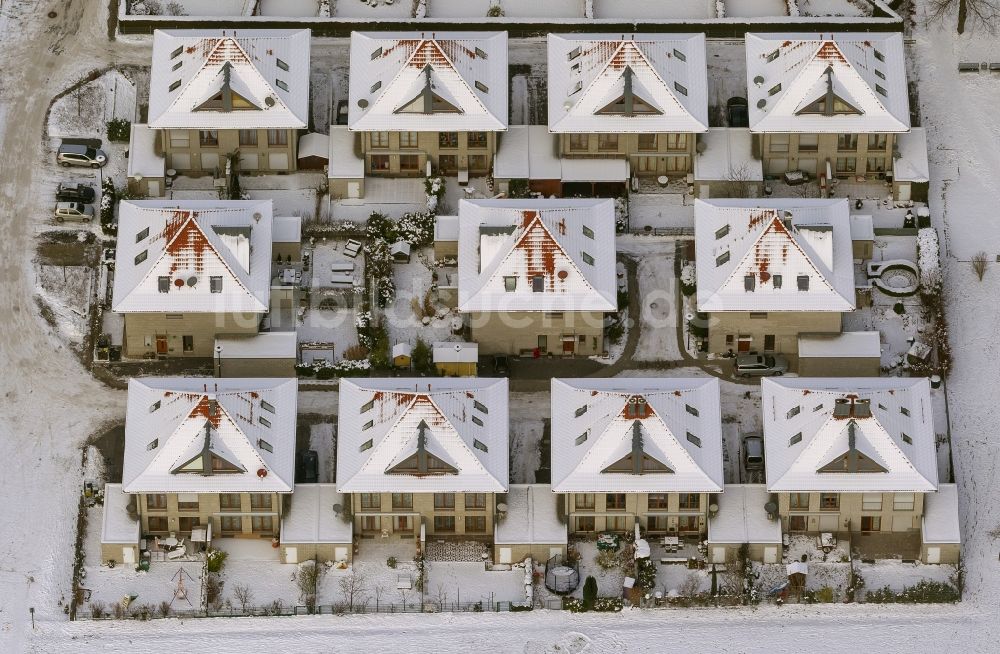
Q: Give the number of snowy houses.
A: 11